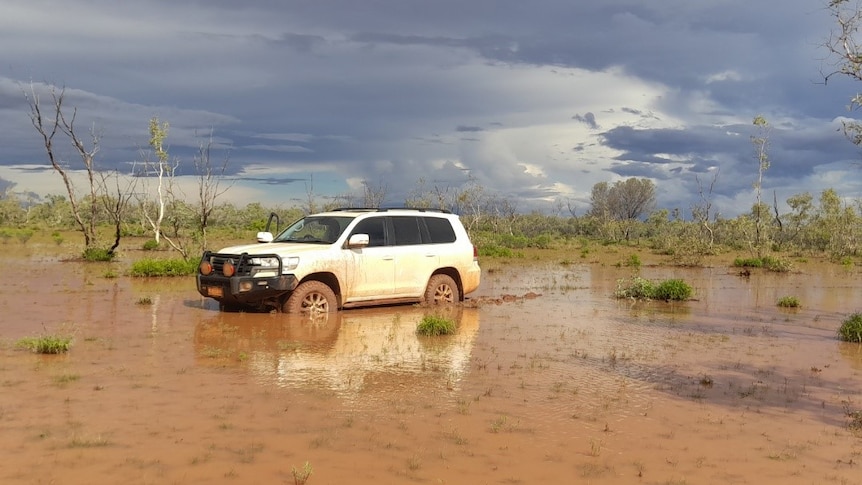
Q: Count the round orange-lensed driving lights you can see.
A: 2